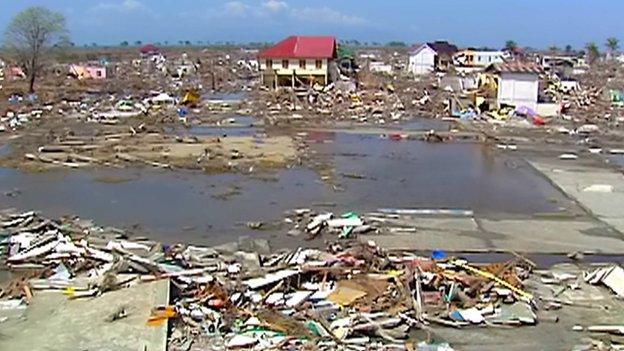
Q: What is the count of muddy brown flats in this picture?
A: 1